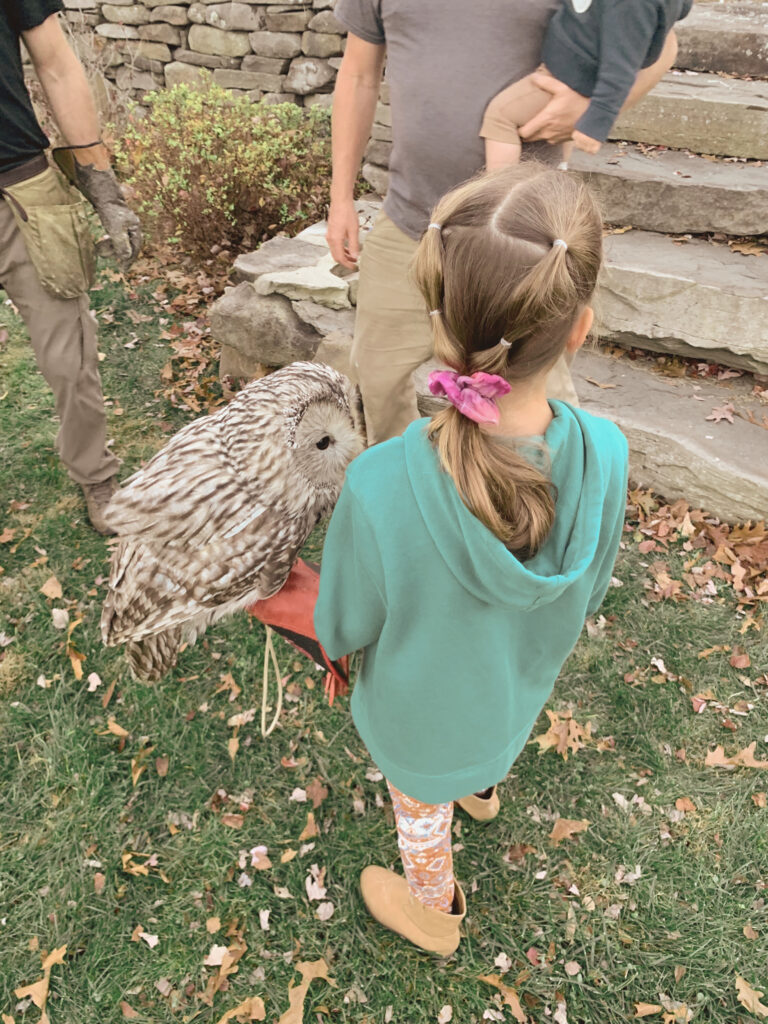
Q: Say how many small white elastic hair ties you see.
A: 4